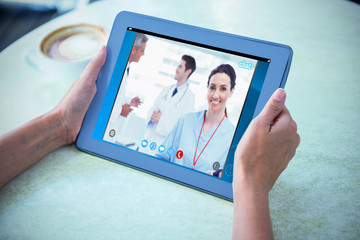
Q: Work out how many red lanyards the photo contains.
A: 1